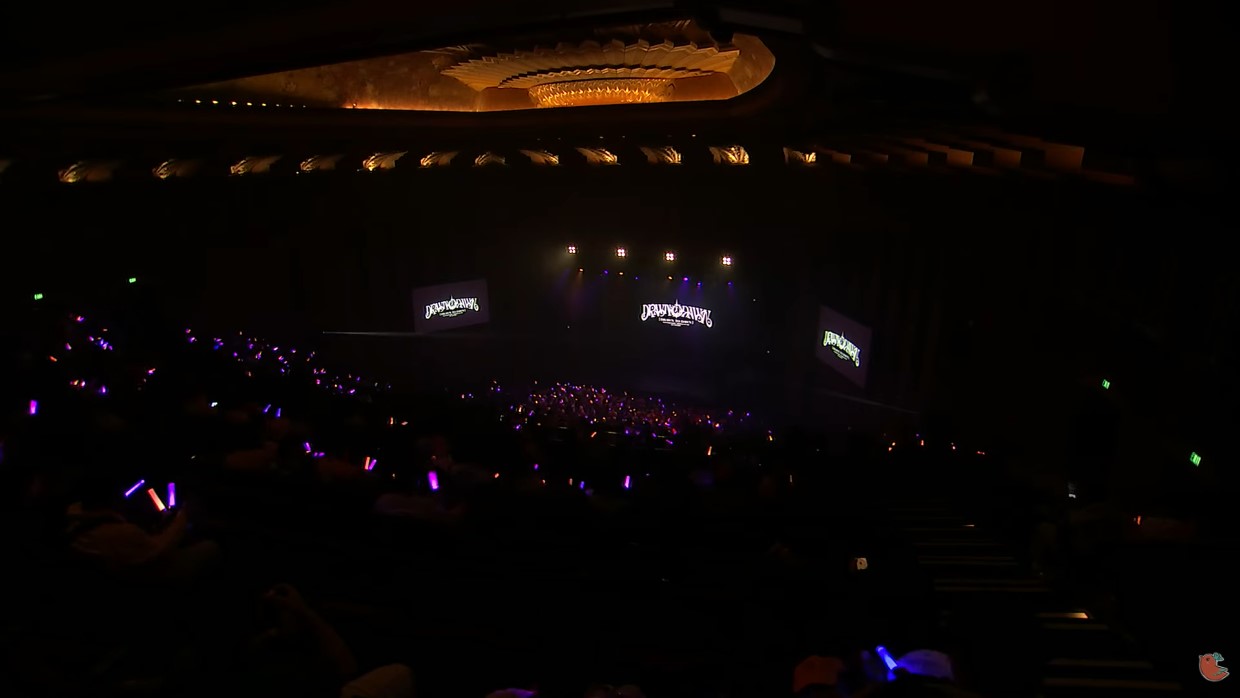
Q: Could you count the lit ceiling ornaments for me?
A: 12